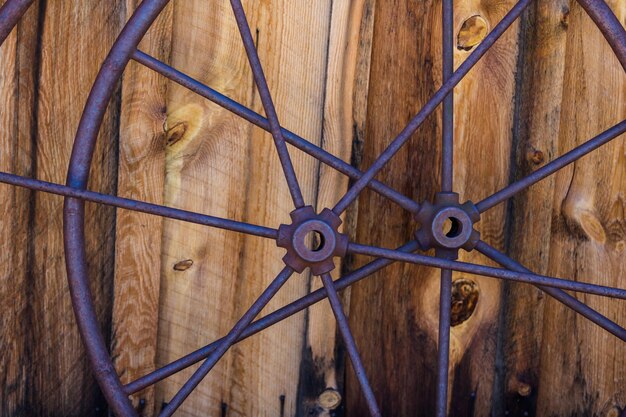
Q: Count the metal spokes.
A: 12